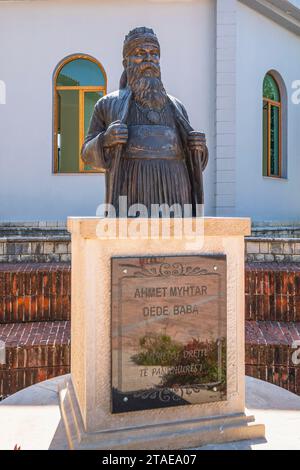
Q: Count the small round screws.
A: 4